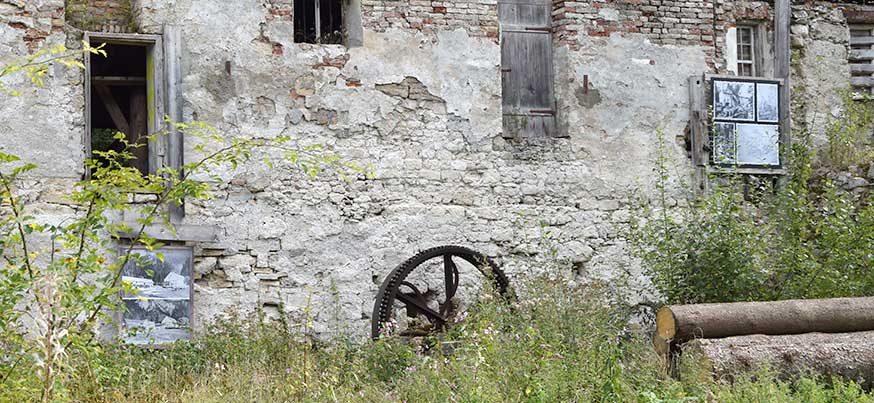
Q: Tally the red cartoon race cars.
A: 0